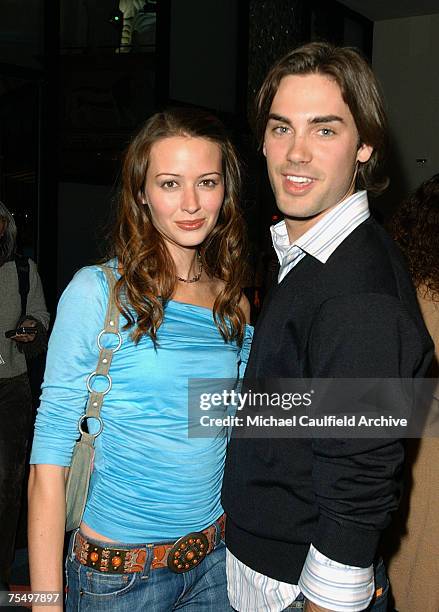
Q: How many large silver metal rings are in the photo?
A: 3